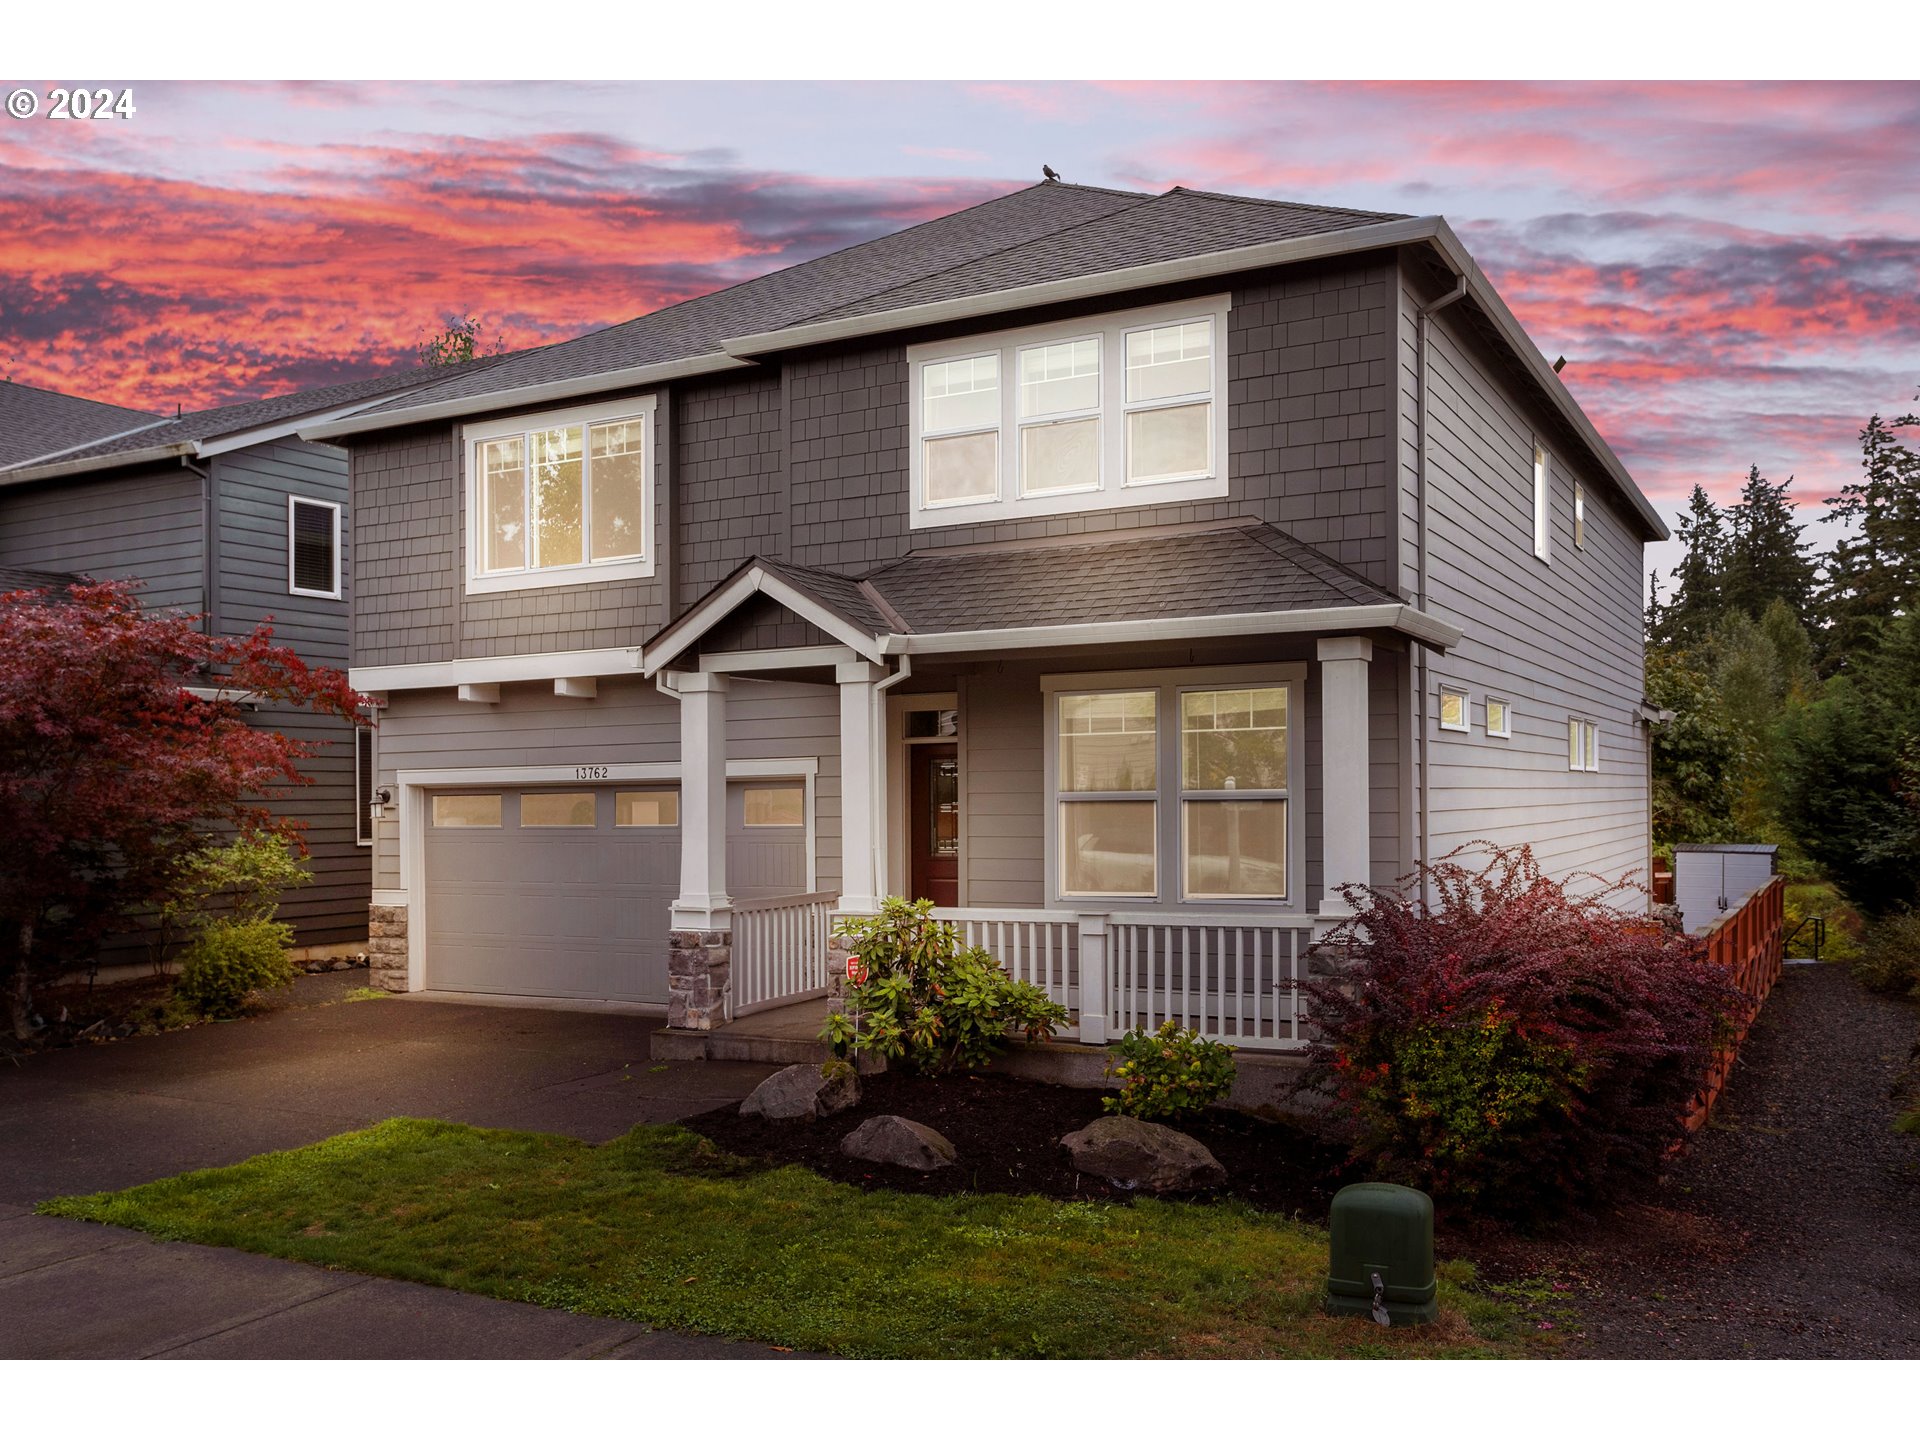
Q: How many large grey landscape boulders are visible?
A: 3